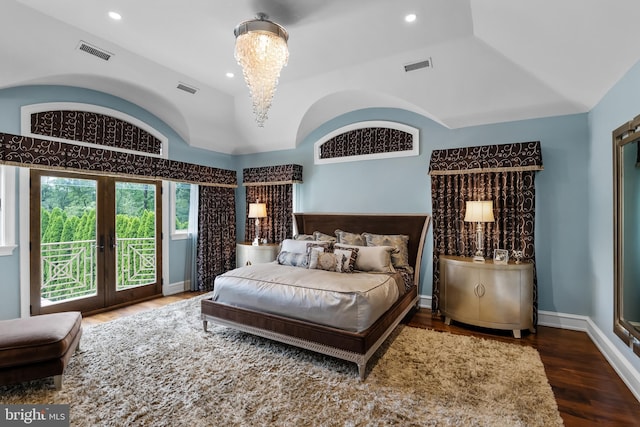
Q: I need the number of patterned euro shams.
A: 4